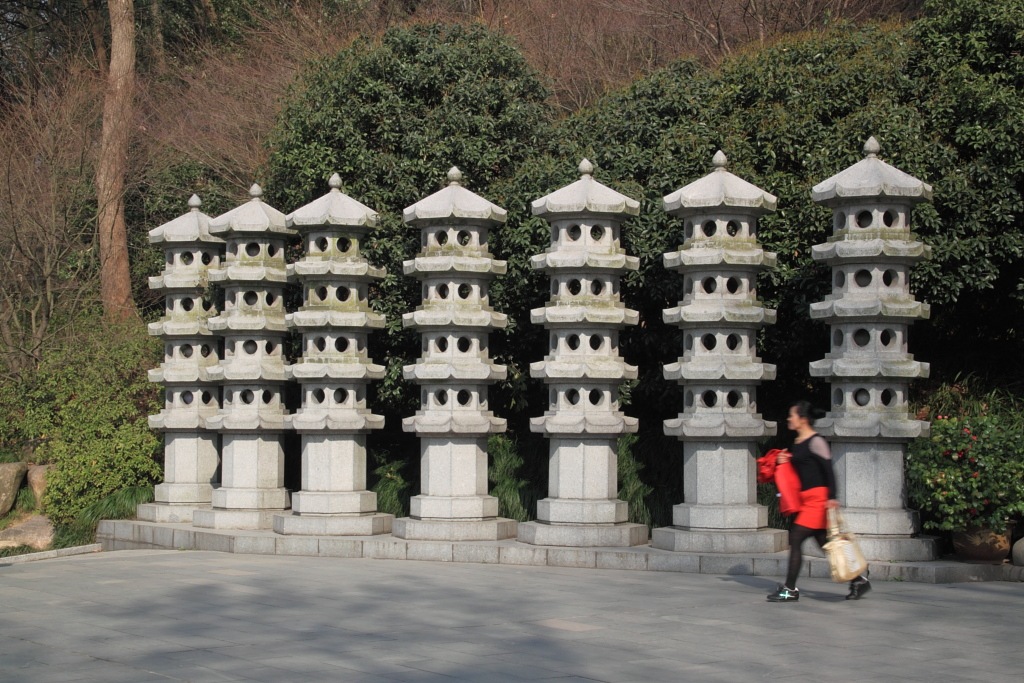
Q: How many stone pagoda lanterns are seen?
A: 7